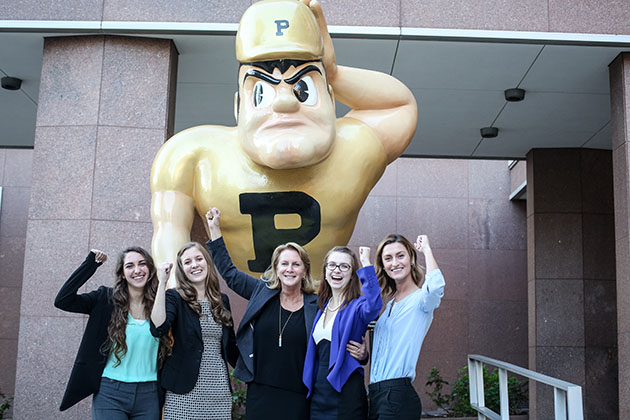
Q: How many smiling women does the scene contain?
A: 5